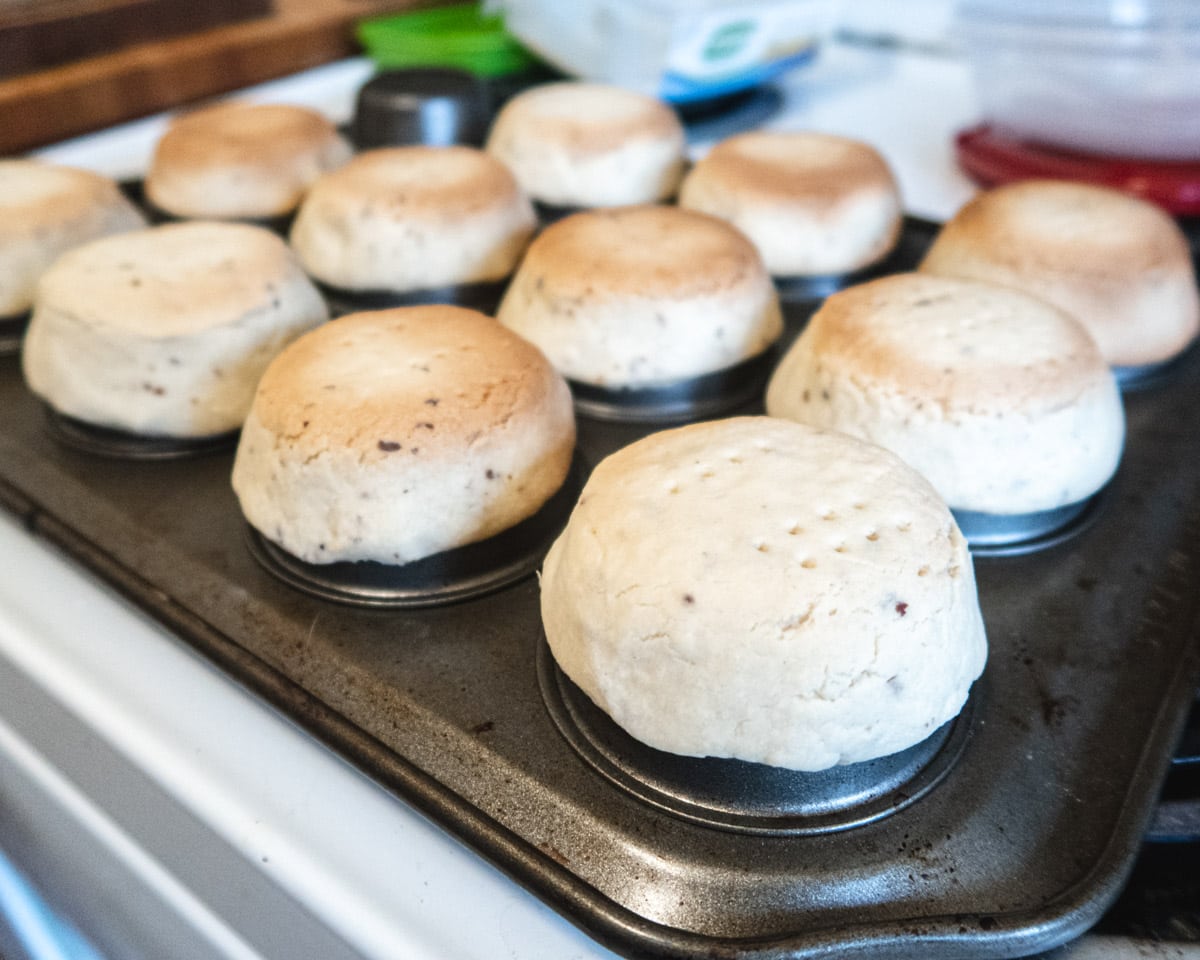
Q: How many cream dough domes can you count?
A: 11